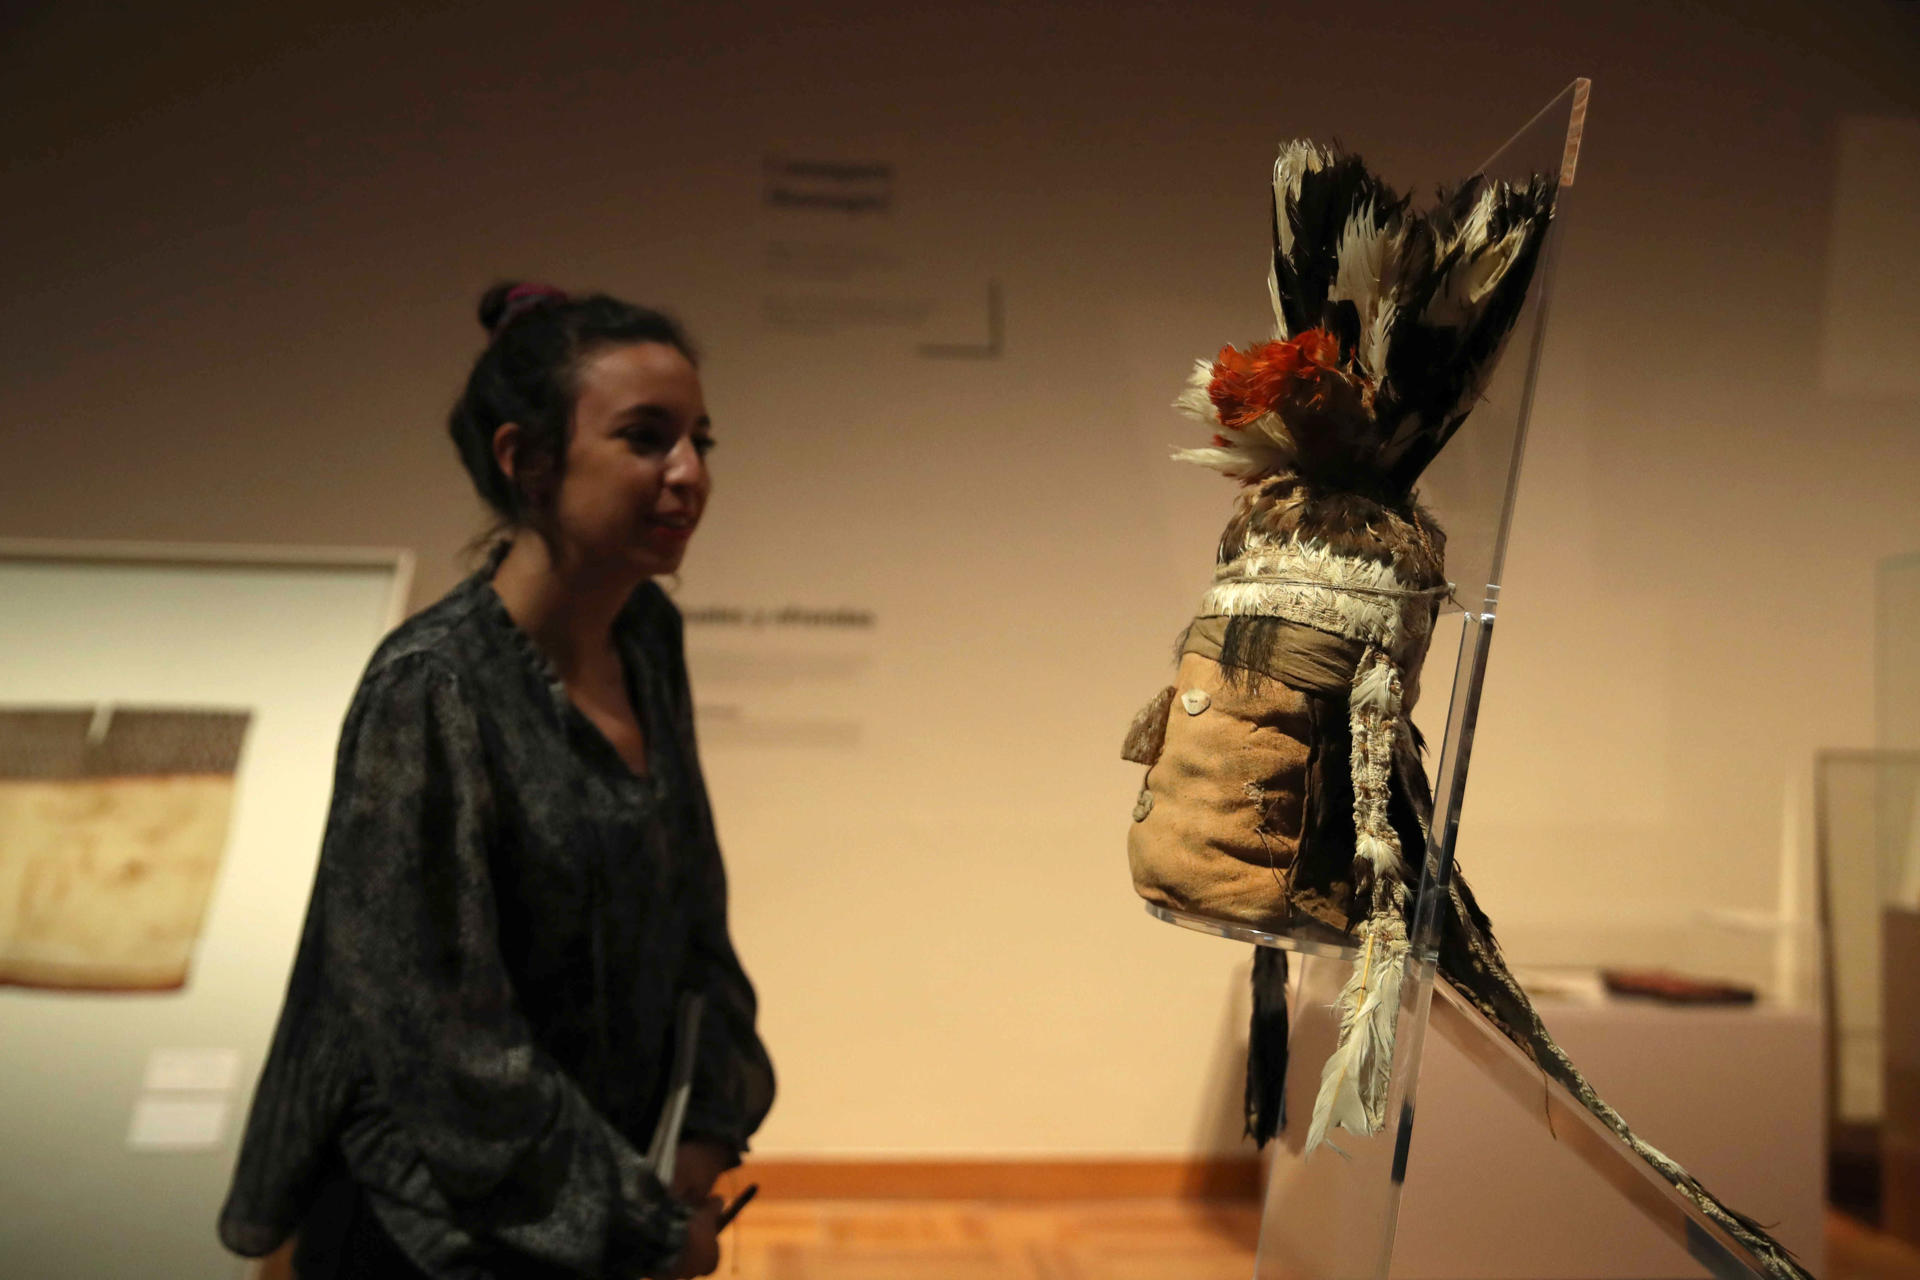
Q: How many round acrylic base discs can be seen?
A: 1